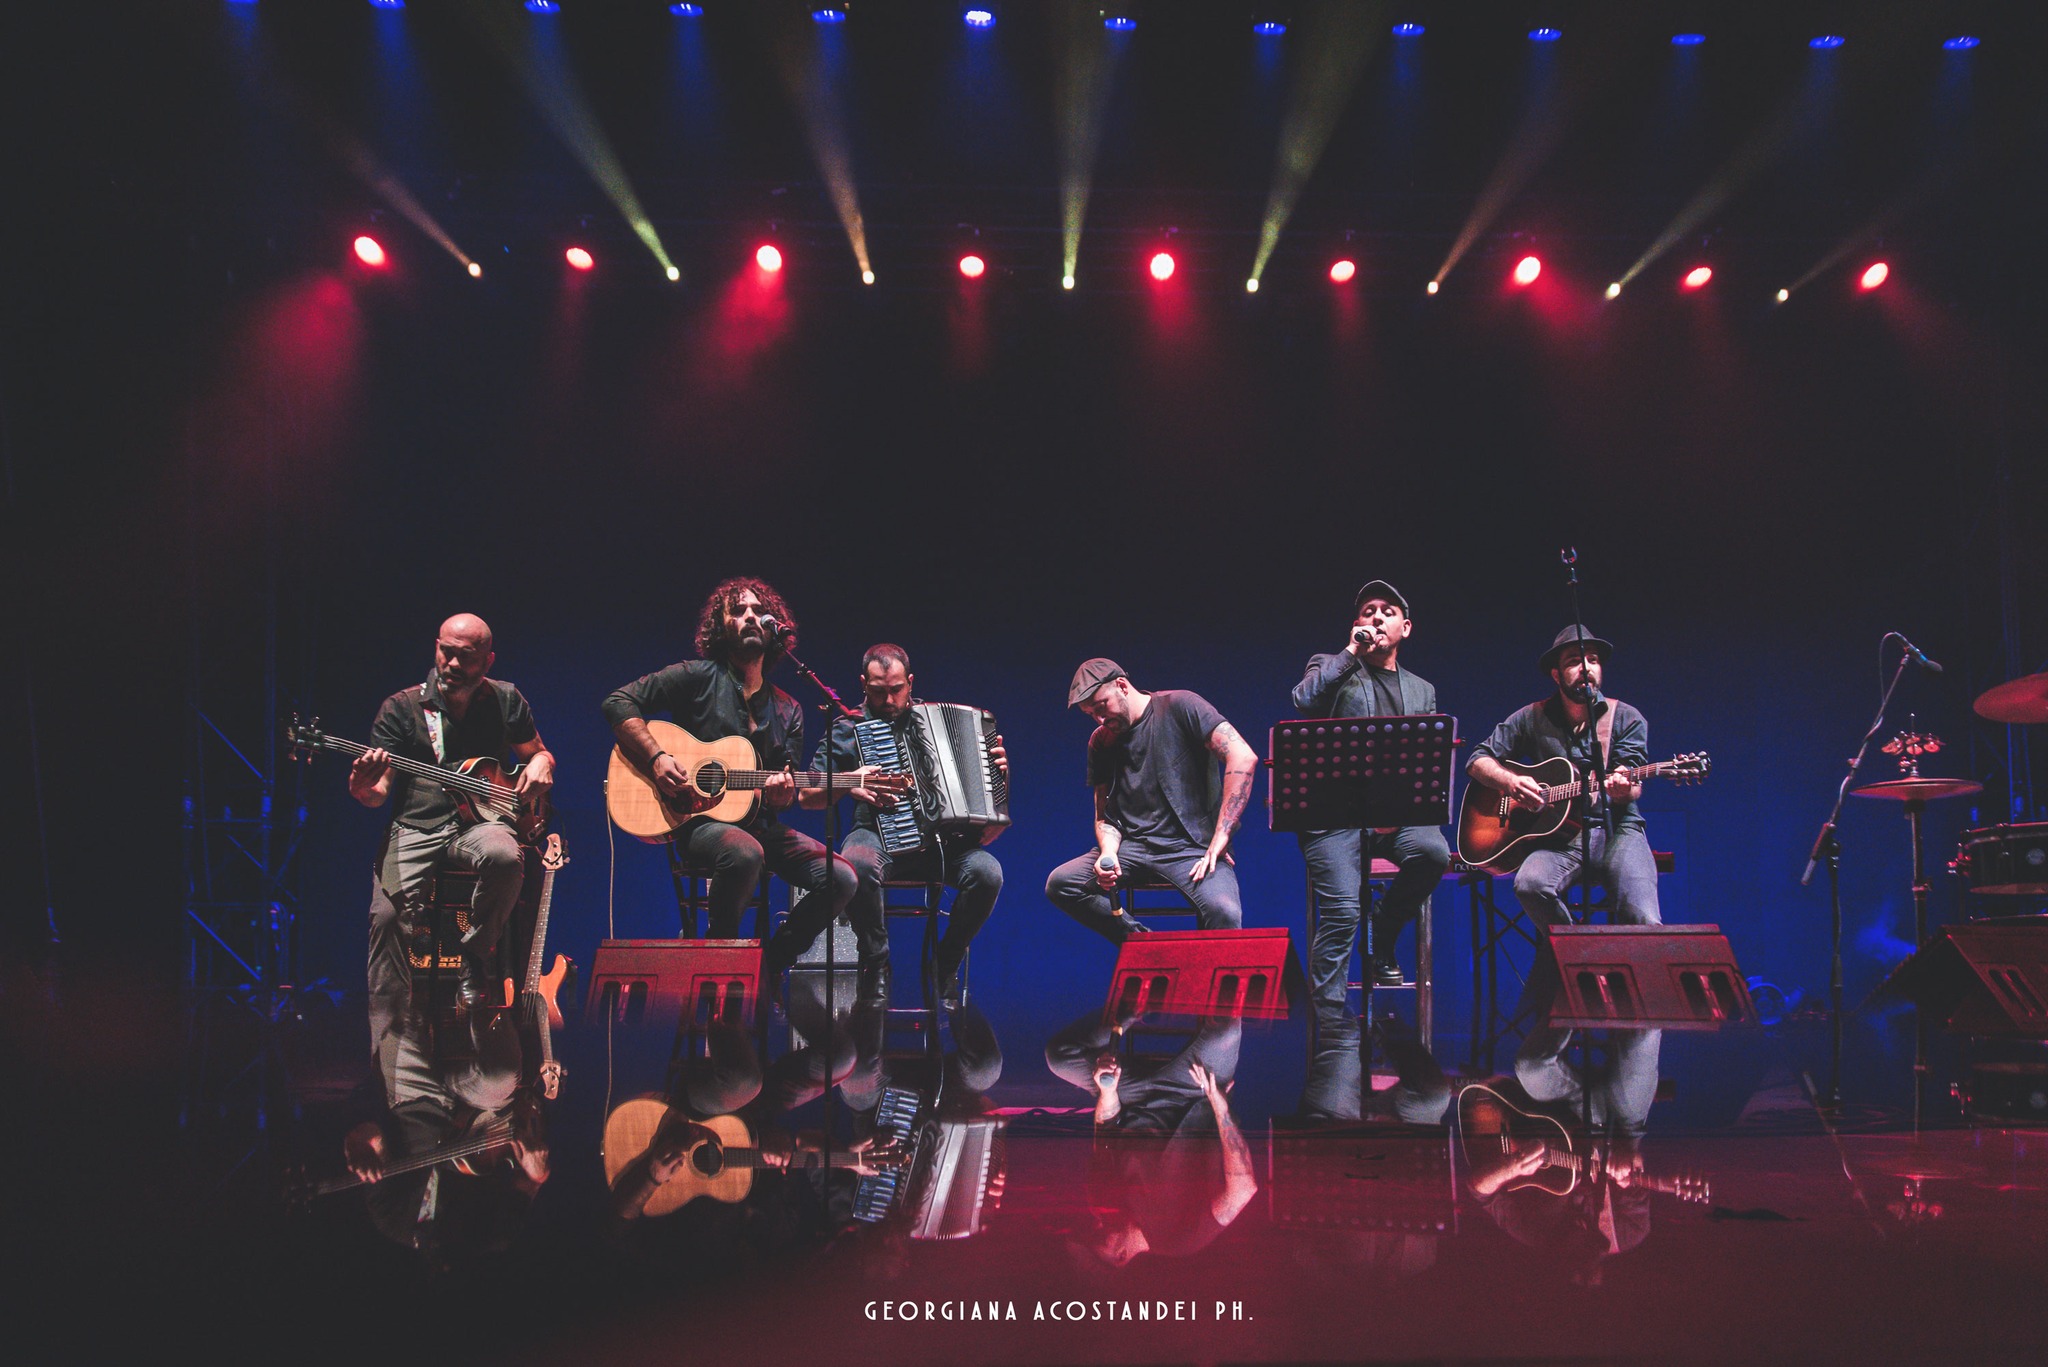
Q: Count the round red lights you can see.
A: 9